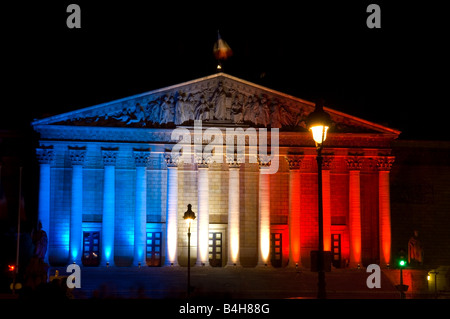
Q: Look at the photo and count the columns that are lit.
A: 12